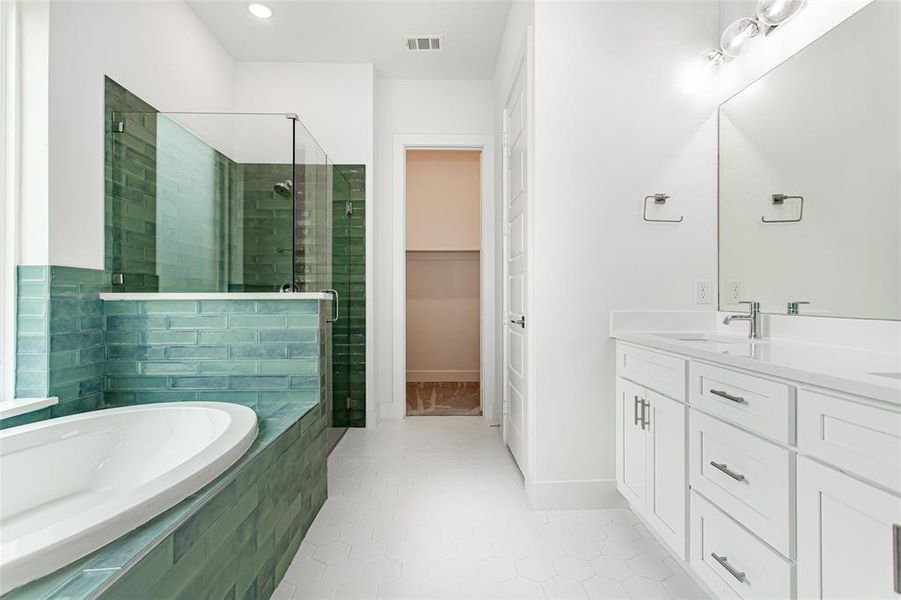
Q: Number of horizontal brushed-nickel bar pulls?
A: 3